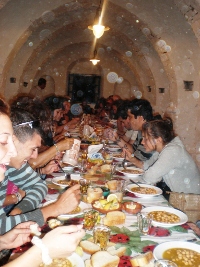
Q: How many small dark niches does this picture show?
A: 5